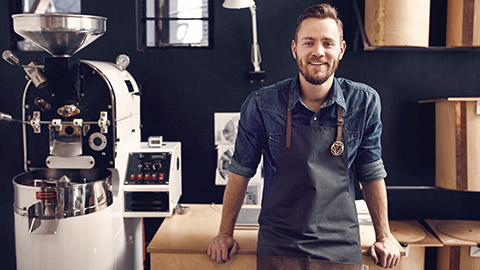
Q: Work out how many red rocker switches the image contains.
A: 5